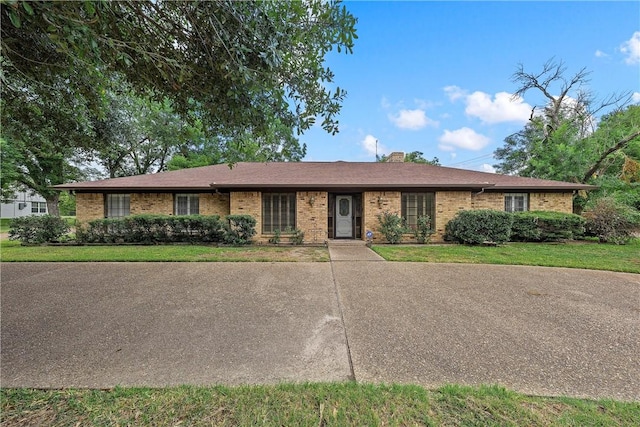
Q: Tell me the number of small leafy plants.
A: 4